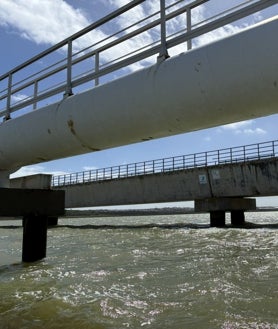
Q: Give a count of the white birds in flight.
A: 0